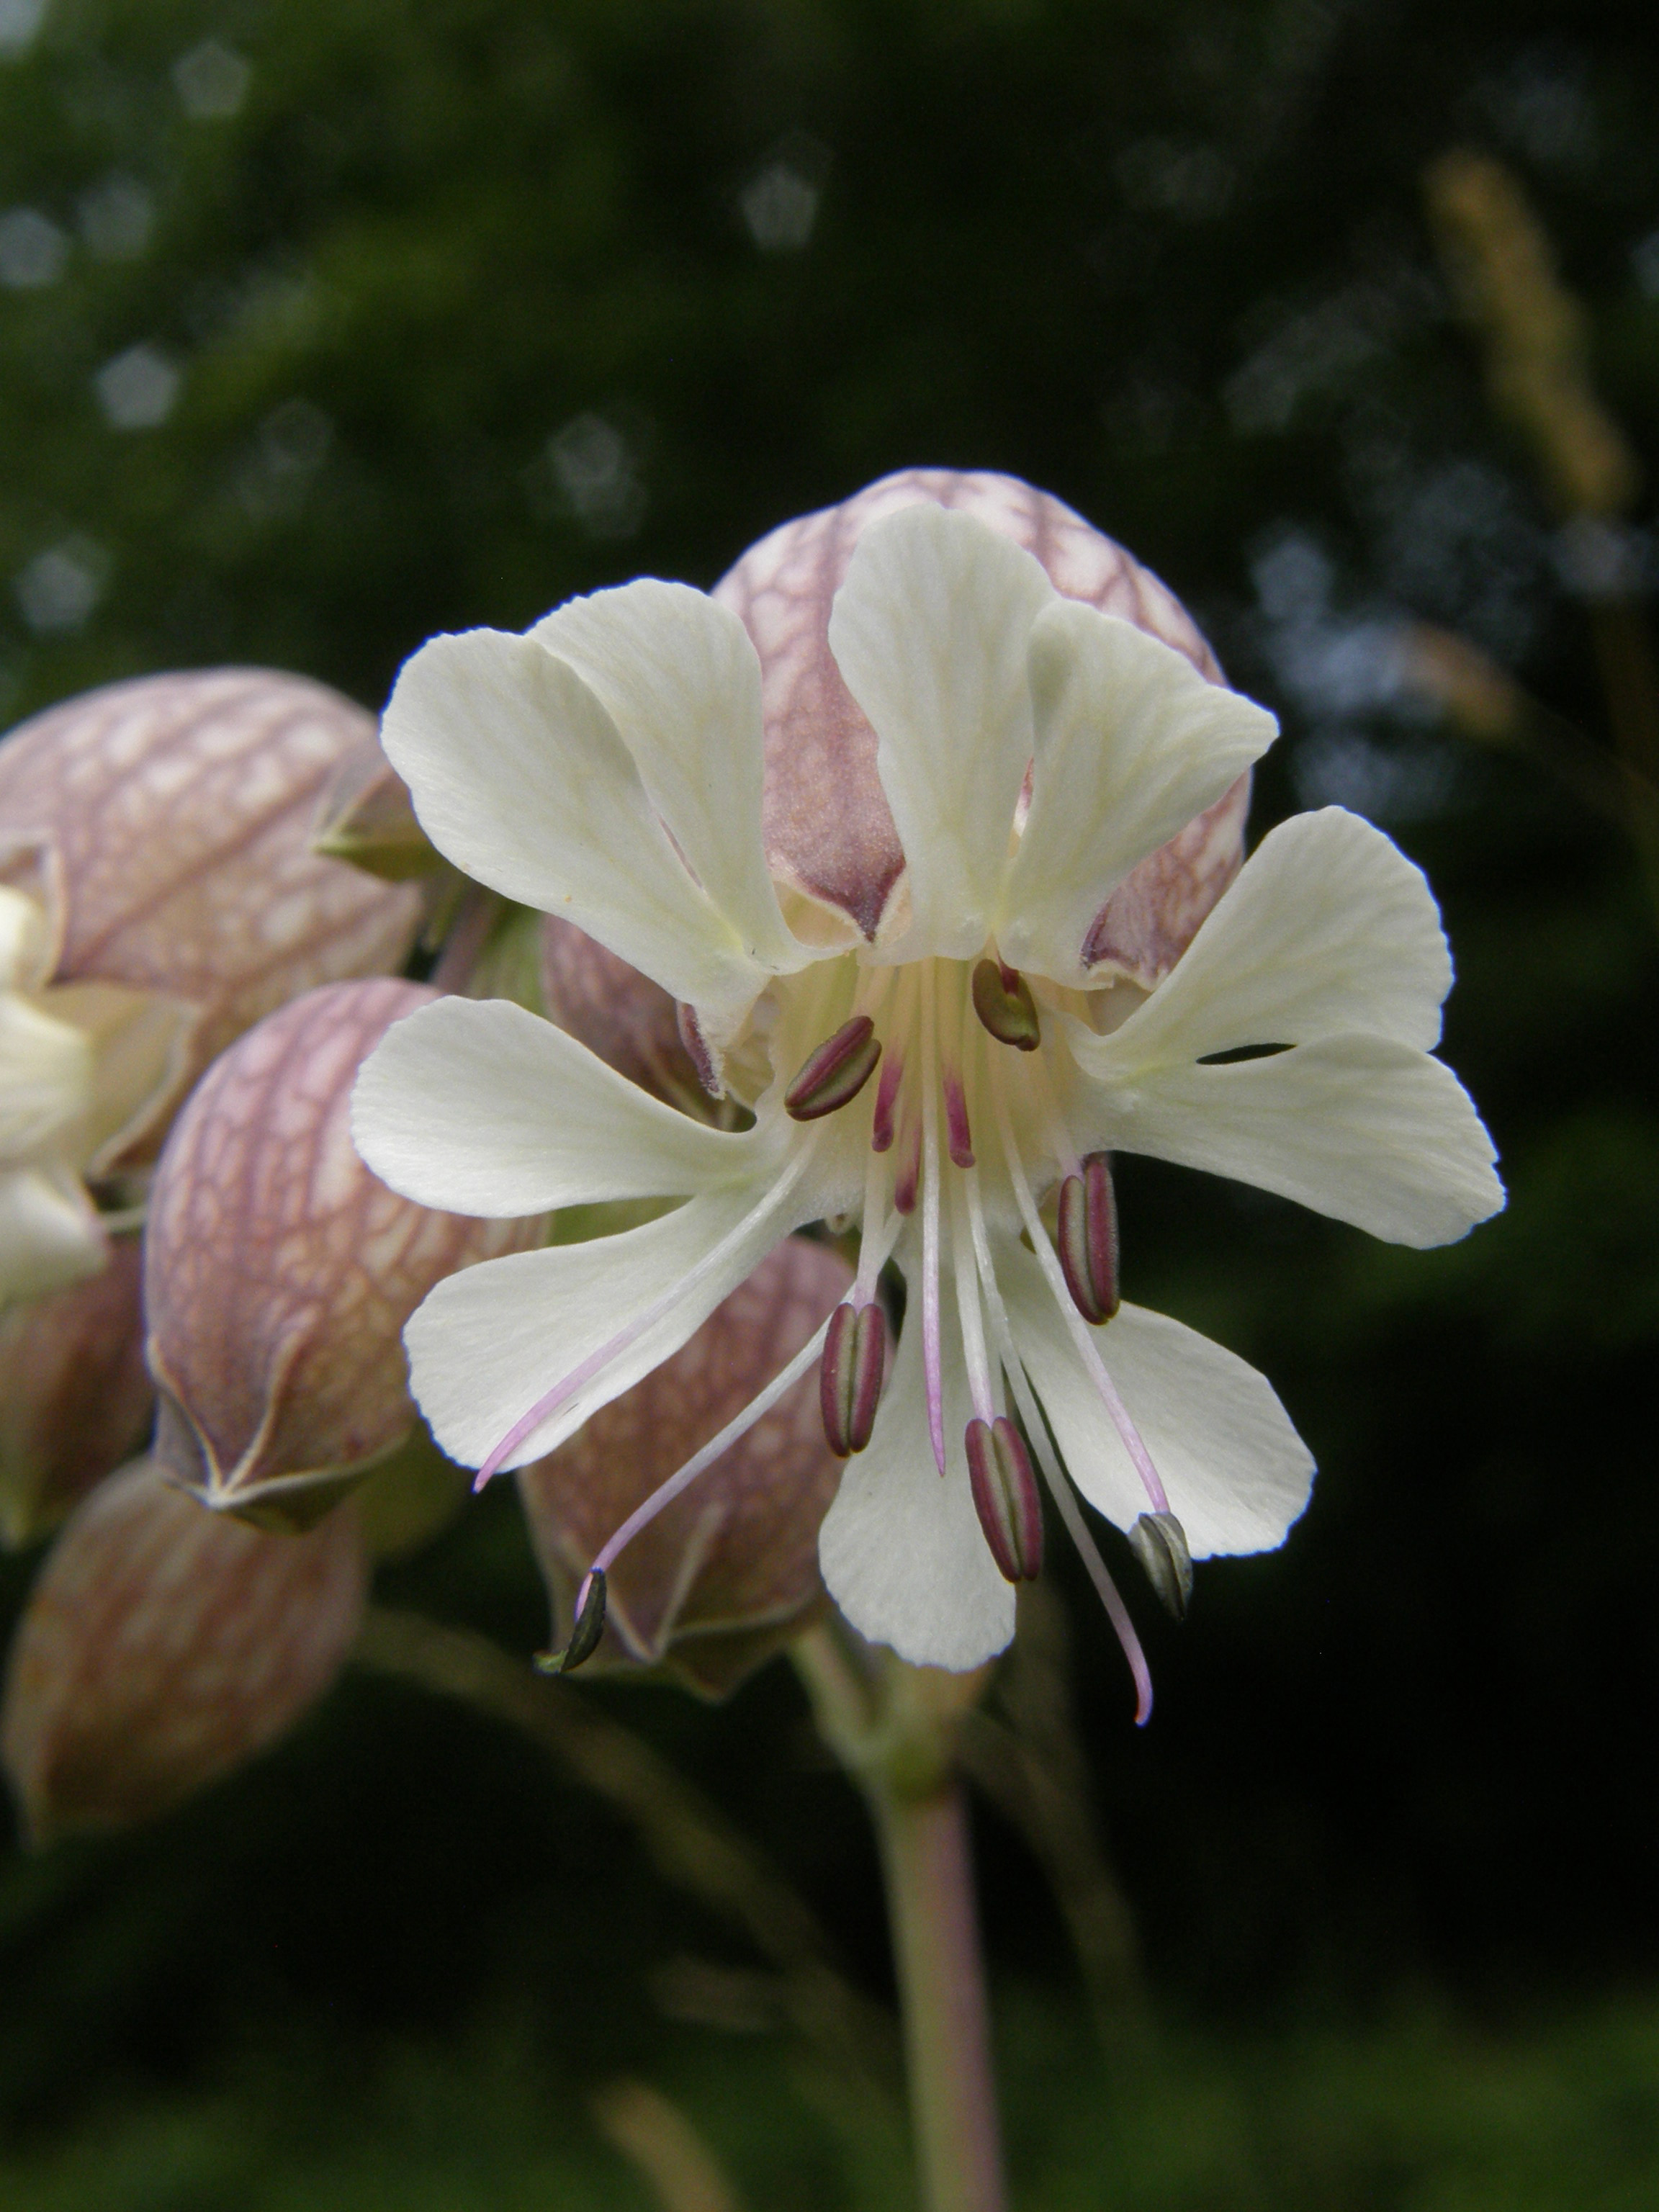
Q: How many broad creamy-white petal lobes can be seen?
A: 10